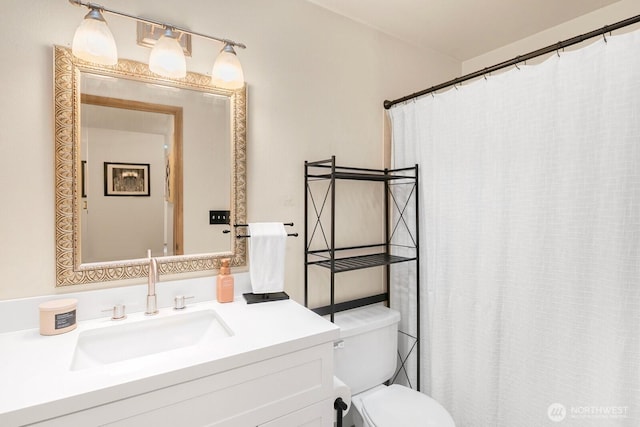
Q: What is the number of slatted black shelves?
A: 2